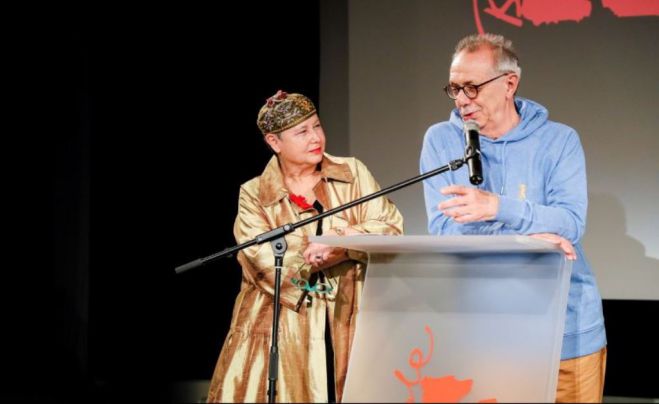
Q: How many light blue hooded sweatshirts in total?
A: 1